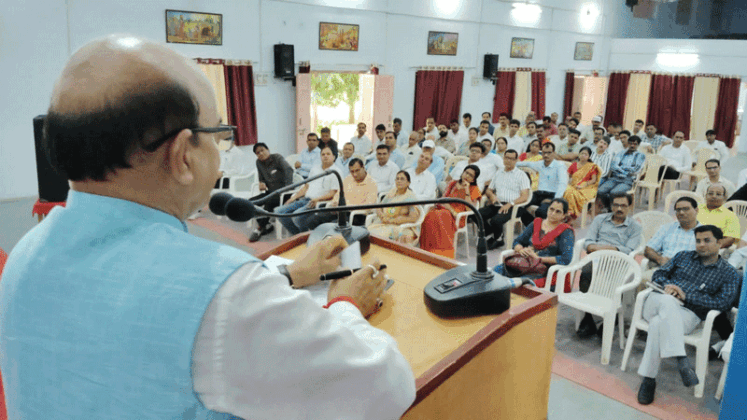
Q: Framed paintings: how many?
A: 5